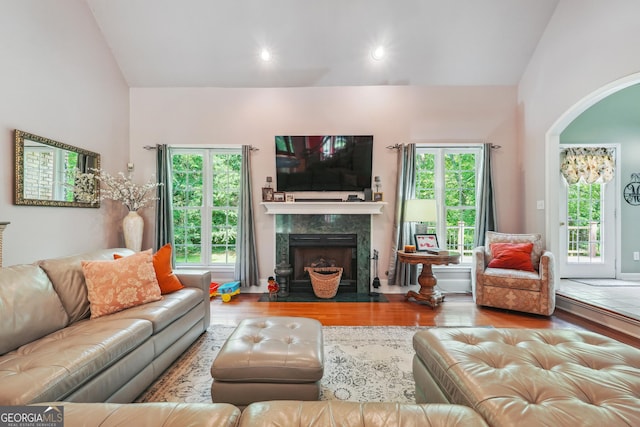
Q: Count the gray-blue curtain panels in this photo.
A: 4